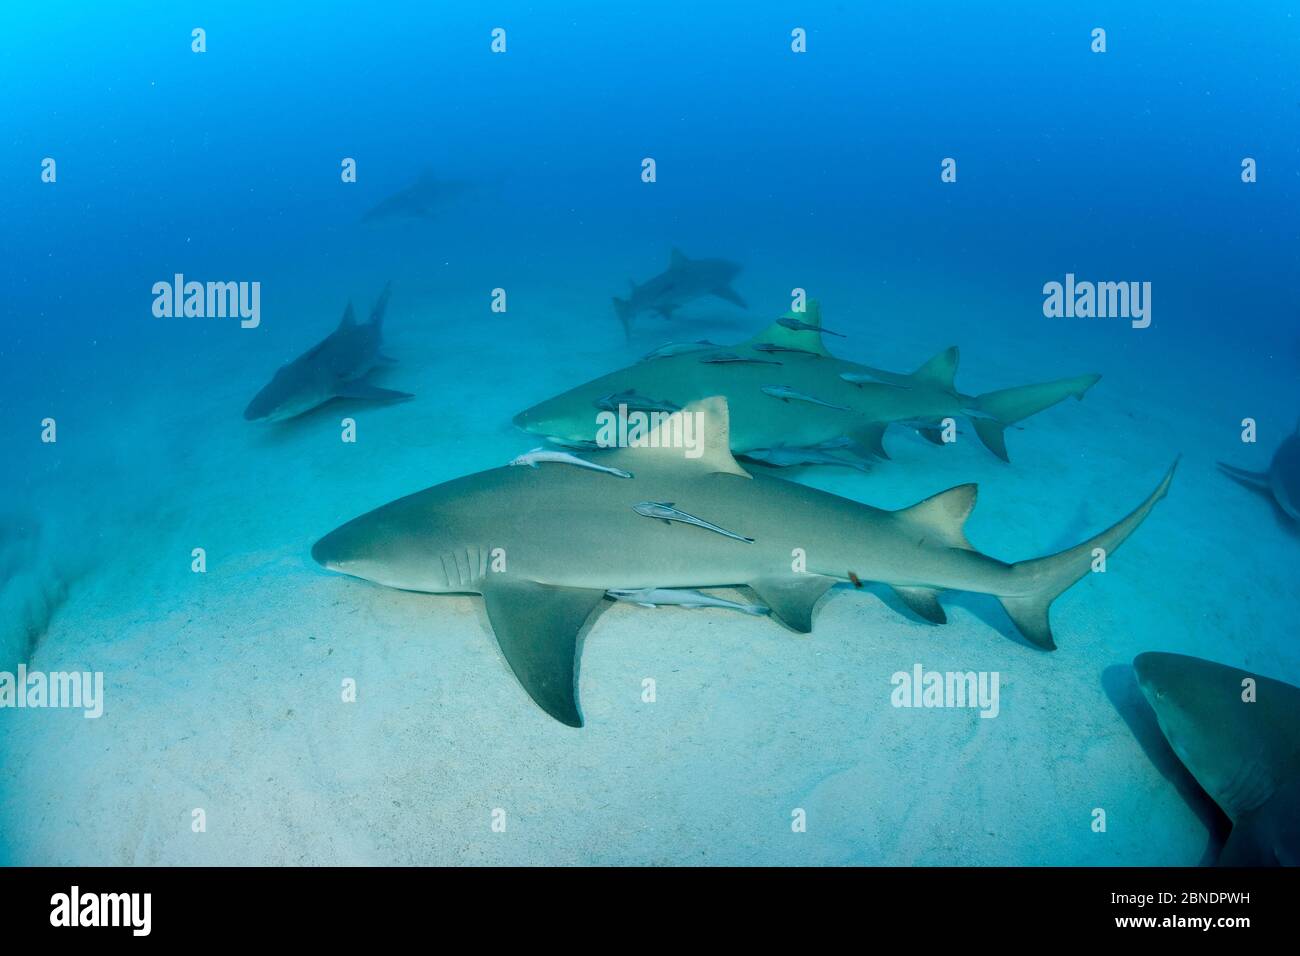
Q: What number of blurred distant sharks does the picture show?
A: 3